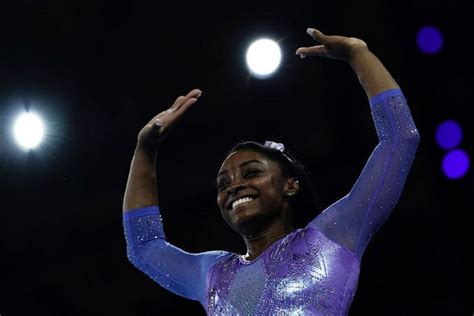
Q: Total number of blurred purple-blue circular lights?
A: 3